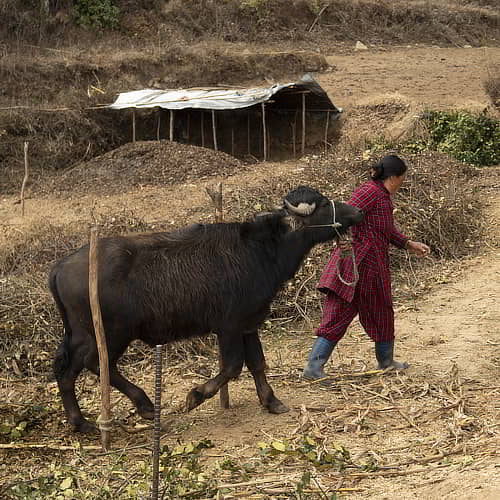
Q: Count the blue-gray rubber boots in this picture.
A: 2